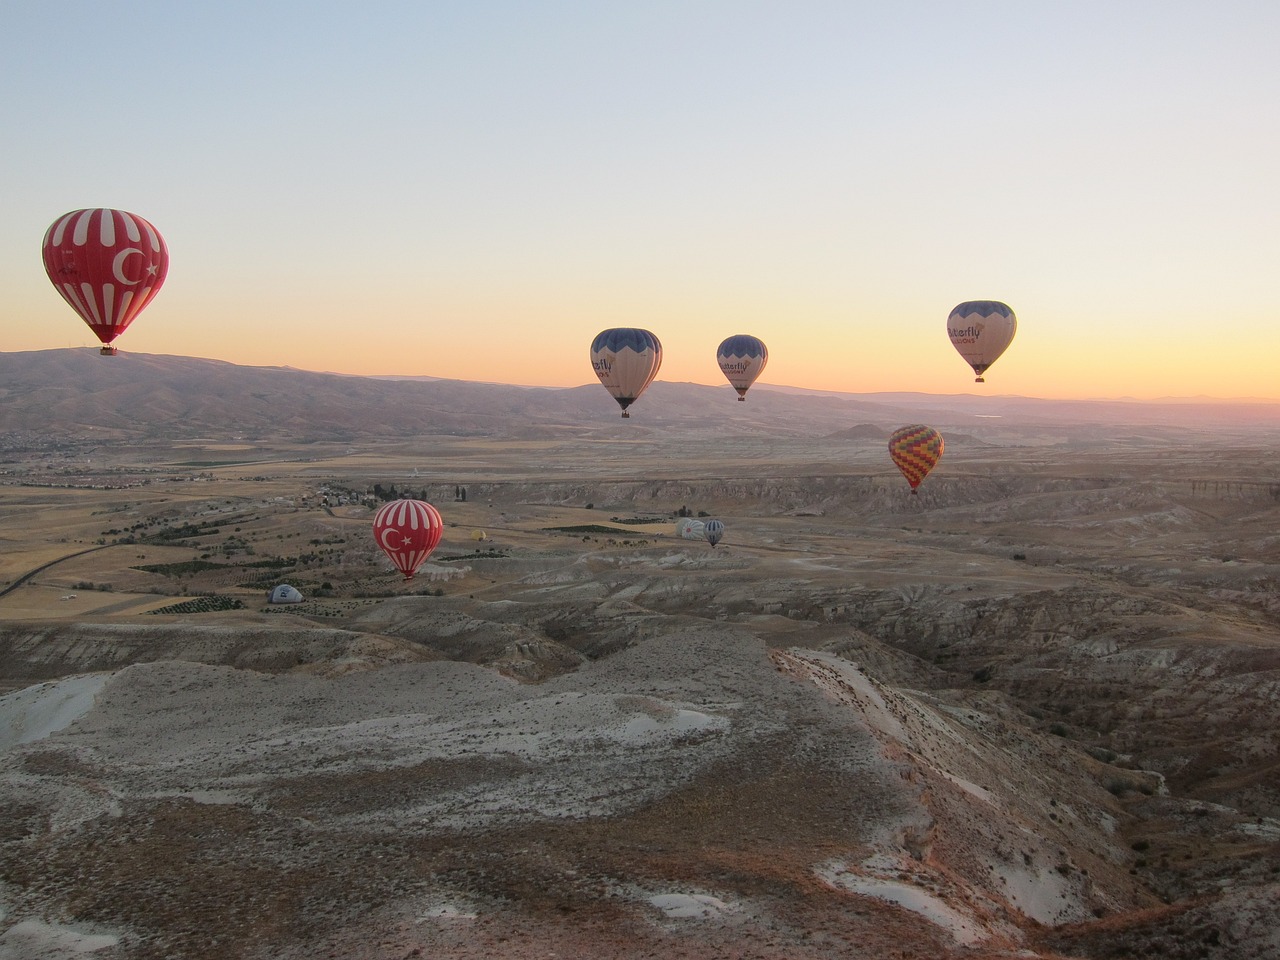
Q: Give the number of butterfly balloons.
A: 3